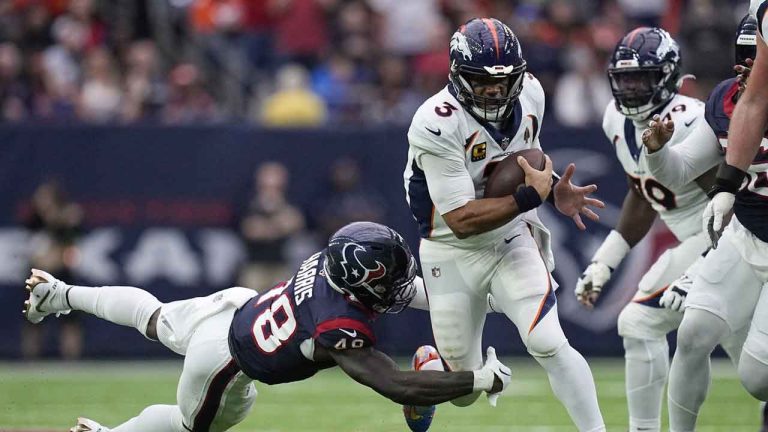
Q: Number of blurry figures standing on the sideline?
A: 3